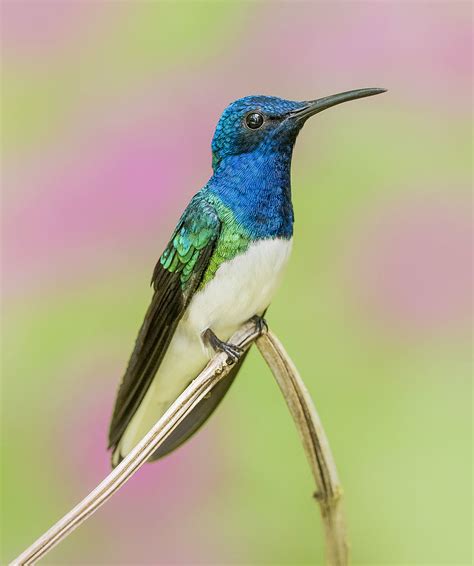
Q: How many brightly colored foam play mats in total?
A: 0